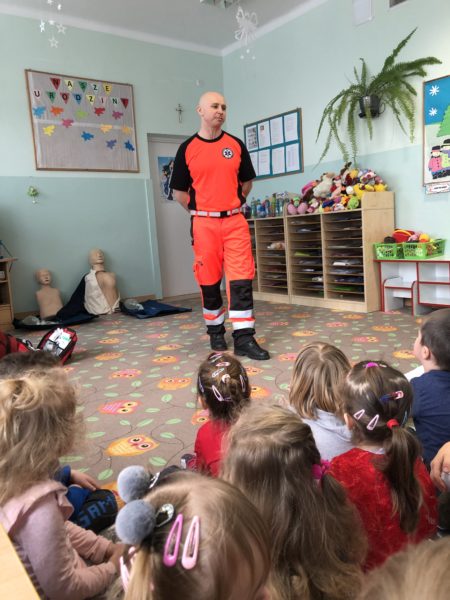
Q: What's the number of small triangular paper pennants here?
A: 13